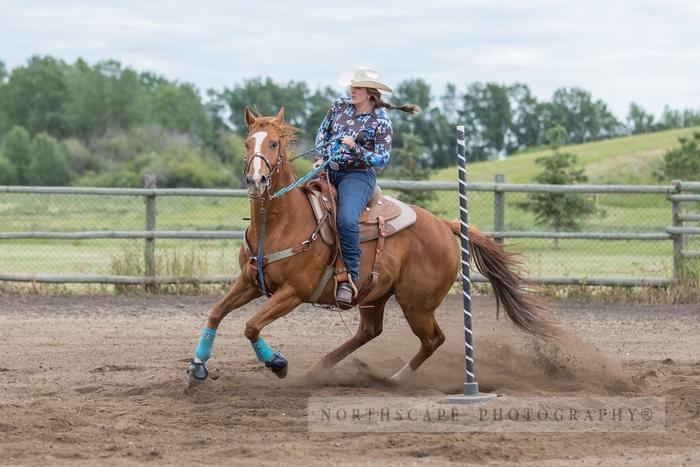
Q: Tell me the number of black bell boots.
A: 2